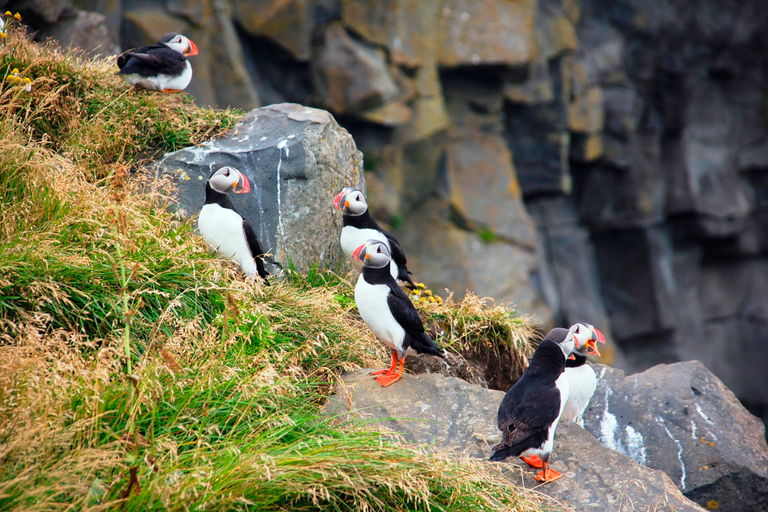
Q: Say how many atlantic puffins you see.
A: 6